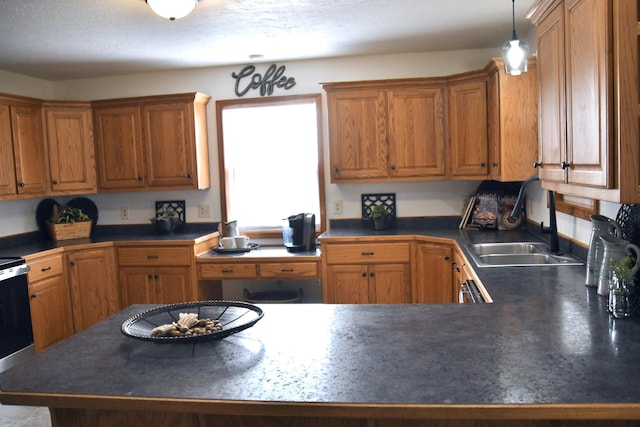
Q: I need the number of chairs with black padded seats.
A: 0